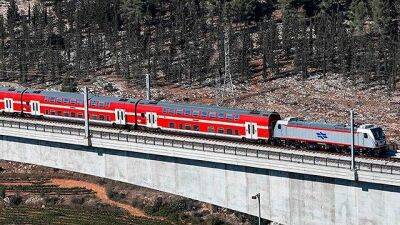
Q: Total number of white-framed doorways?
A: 5